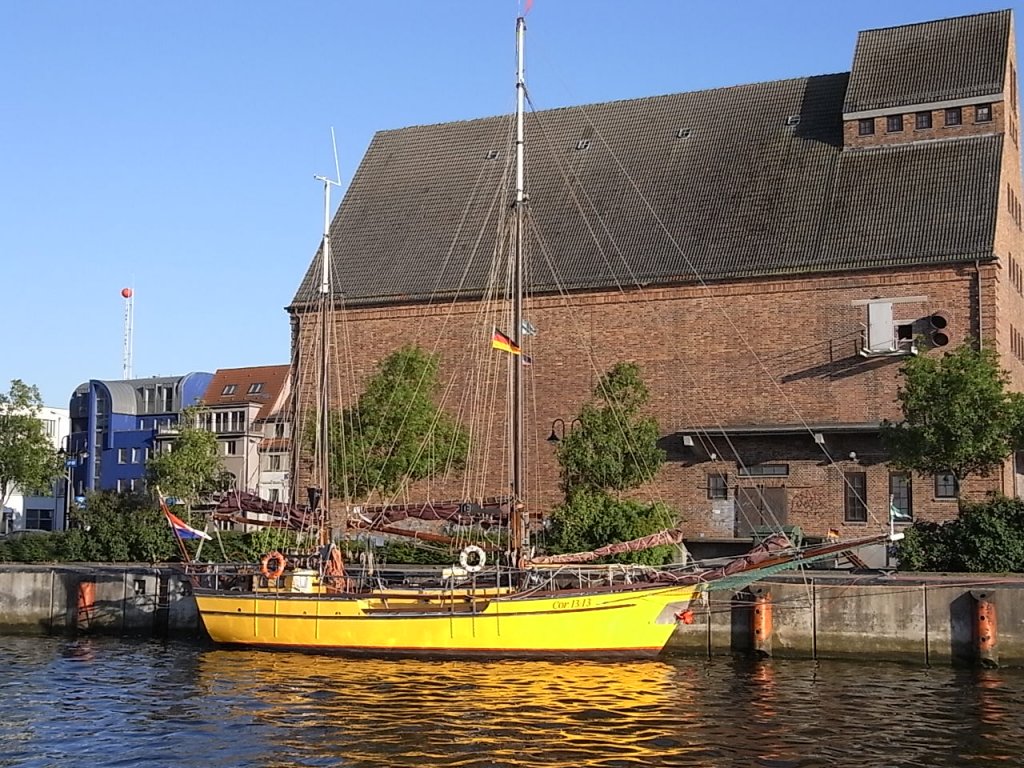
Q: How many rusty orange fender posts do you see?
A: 3